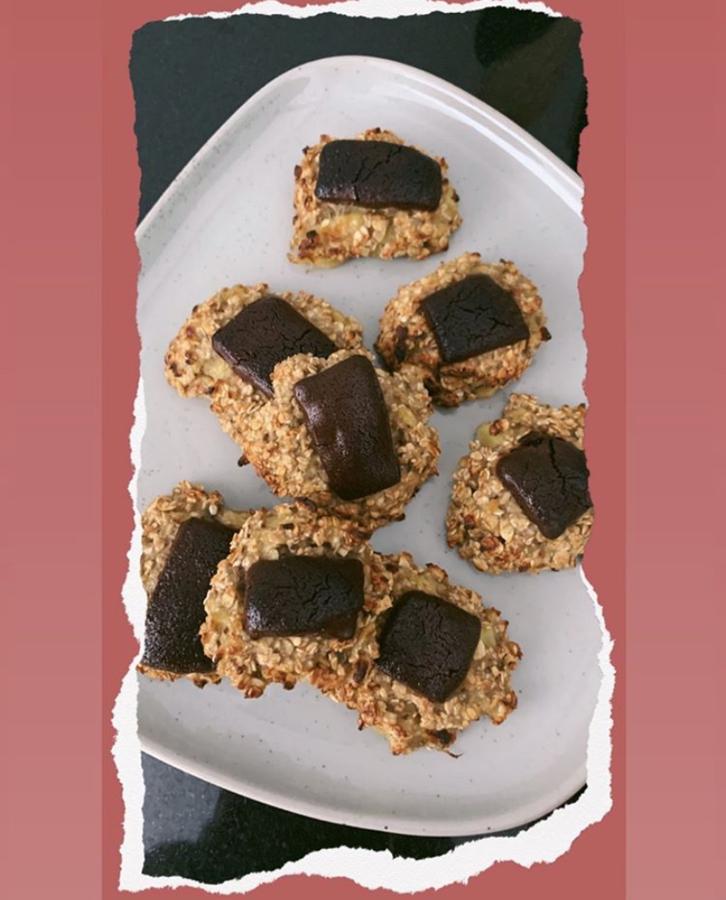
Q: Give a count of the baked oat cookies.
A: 8